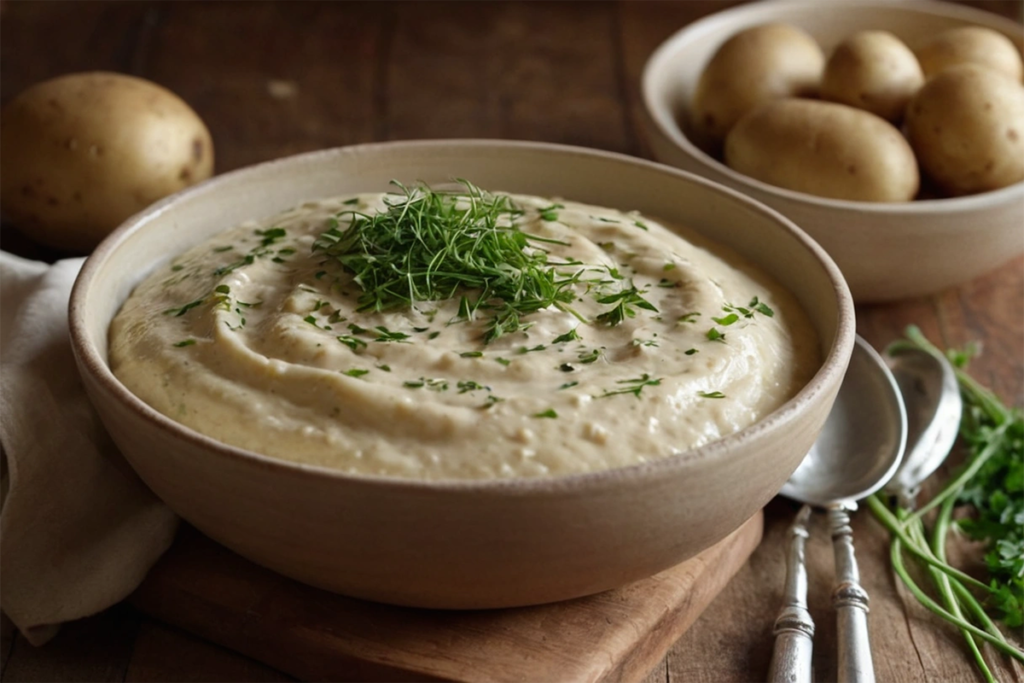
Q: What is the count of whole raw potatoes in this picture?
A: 6